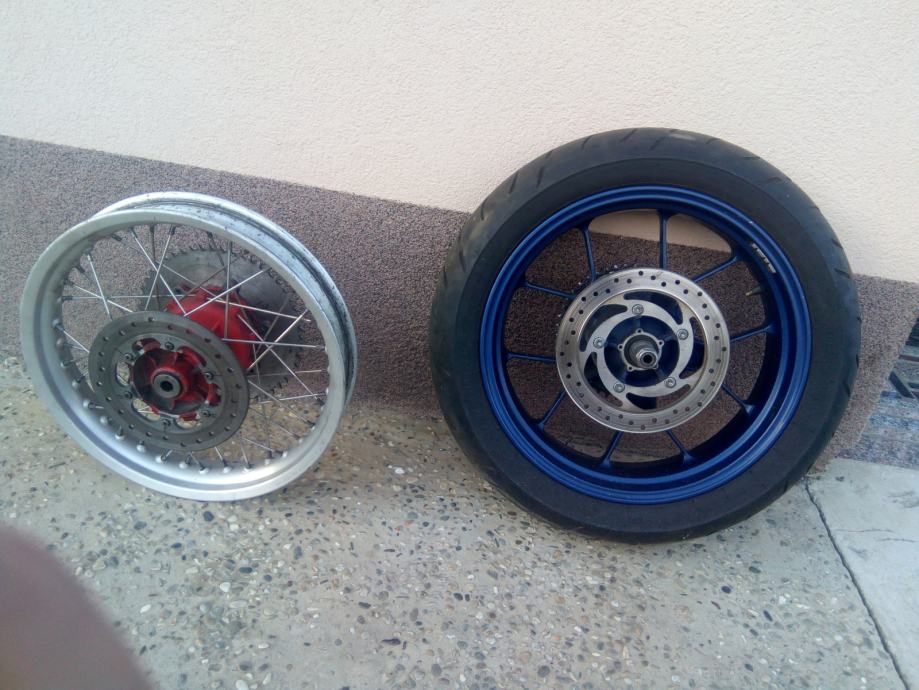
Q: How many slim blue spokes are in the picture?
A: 10